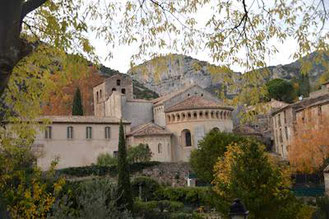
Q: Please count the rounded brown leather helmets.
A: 0